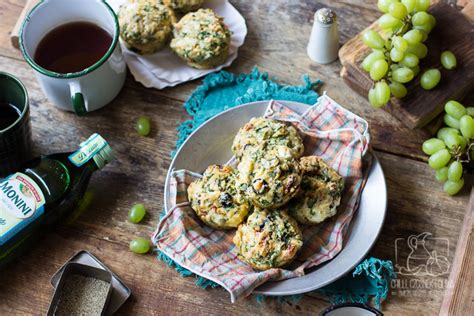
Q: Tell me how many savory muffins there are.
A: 8